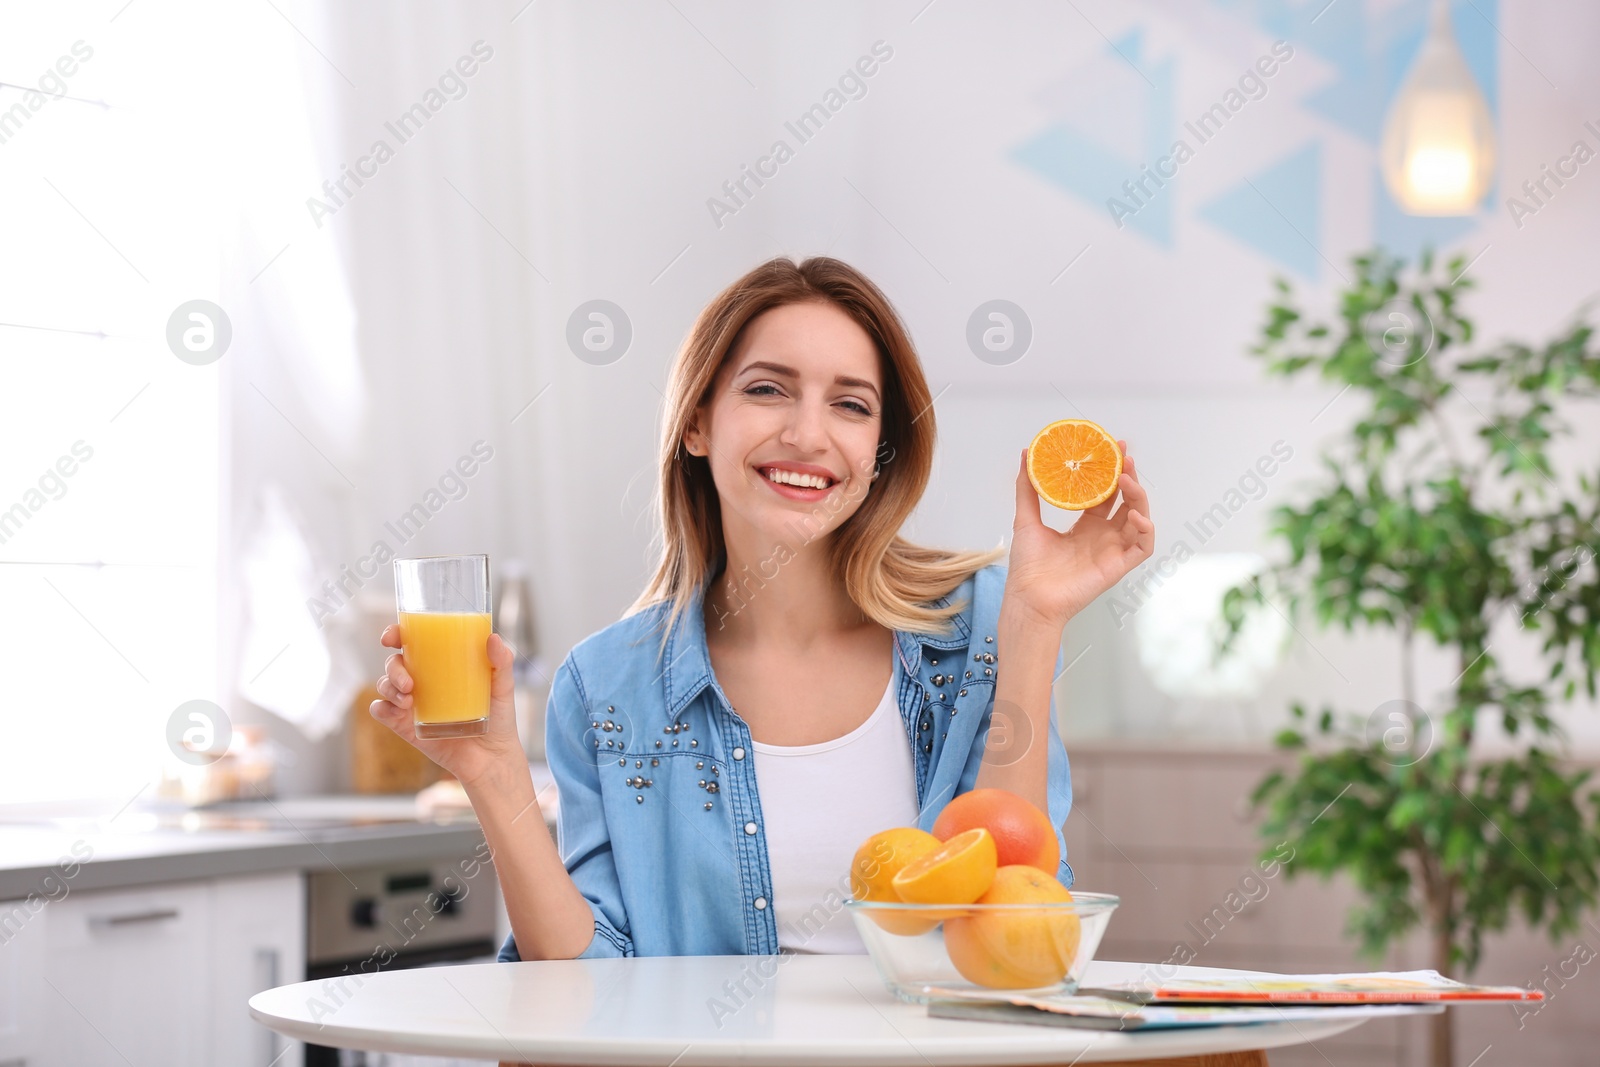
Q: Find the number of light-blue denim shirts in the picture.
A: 1